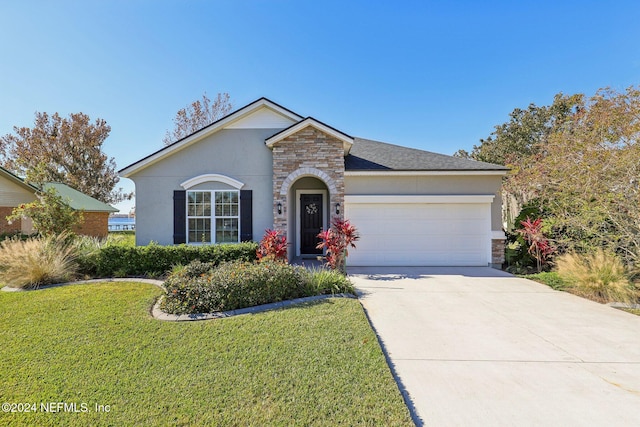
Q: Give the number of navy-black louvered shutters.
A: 2